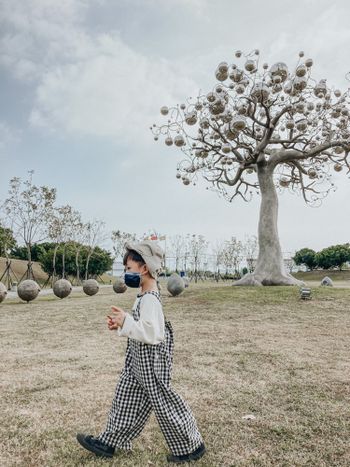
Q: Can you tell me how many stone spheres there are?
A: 6